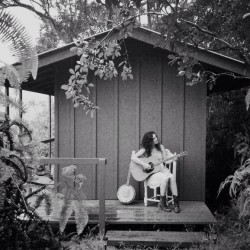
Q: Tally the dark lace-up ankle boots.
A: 2